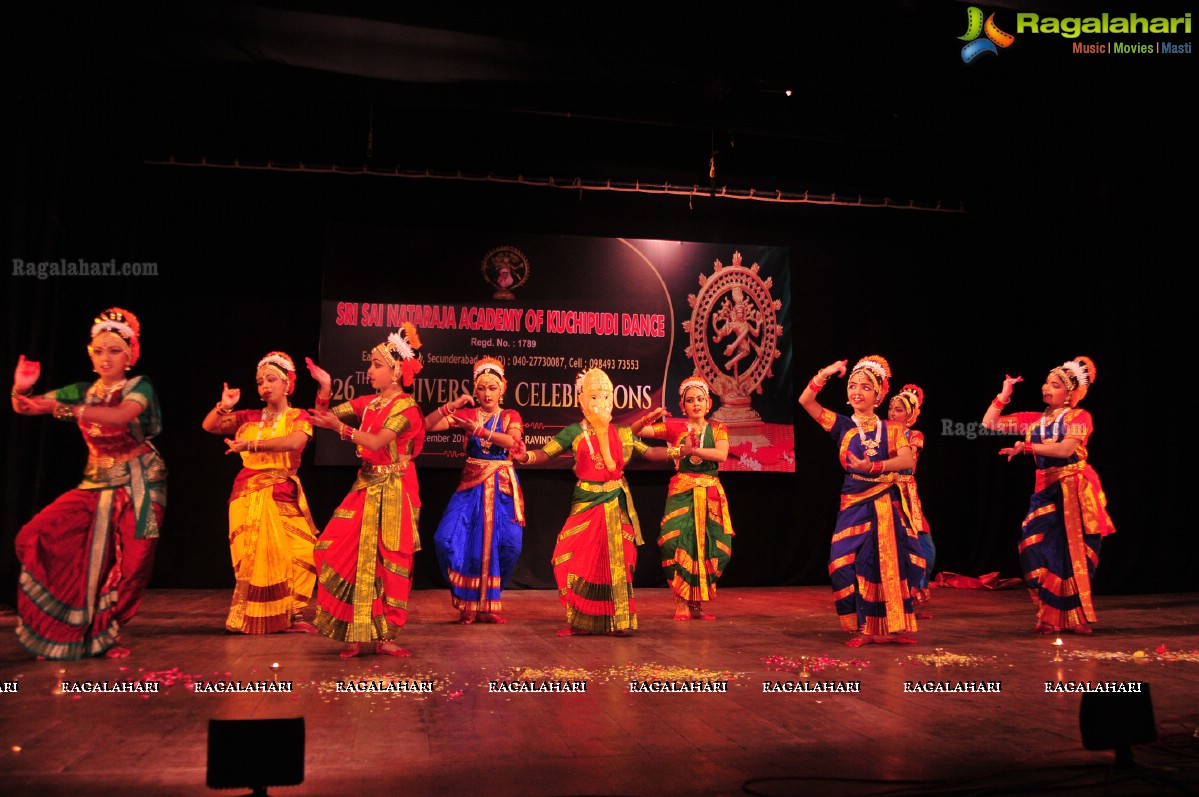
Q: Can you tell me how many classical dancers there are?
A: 9